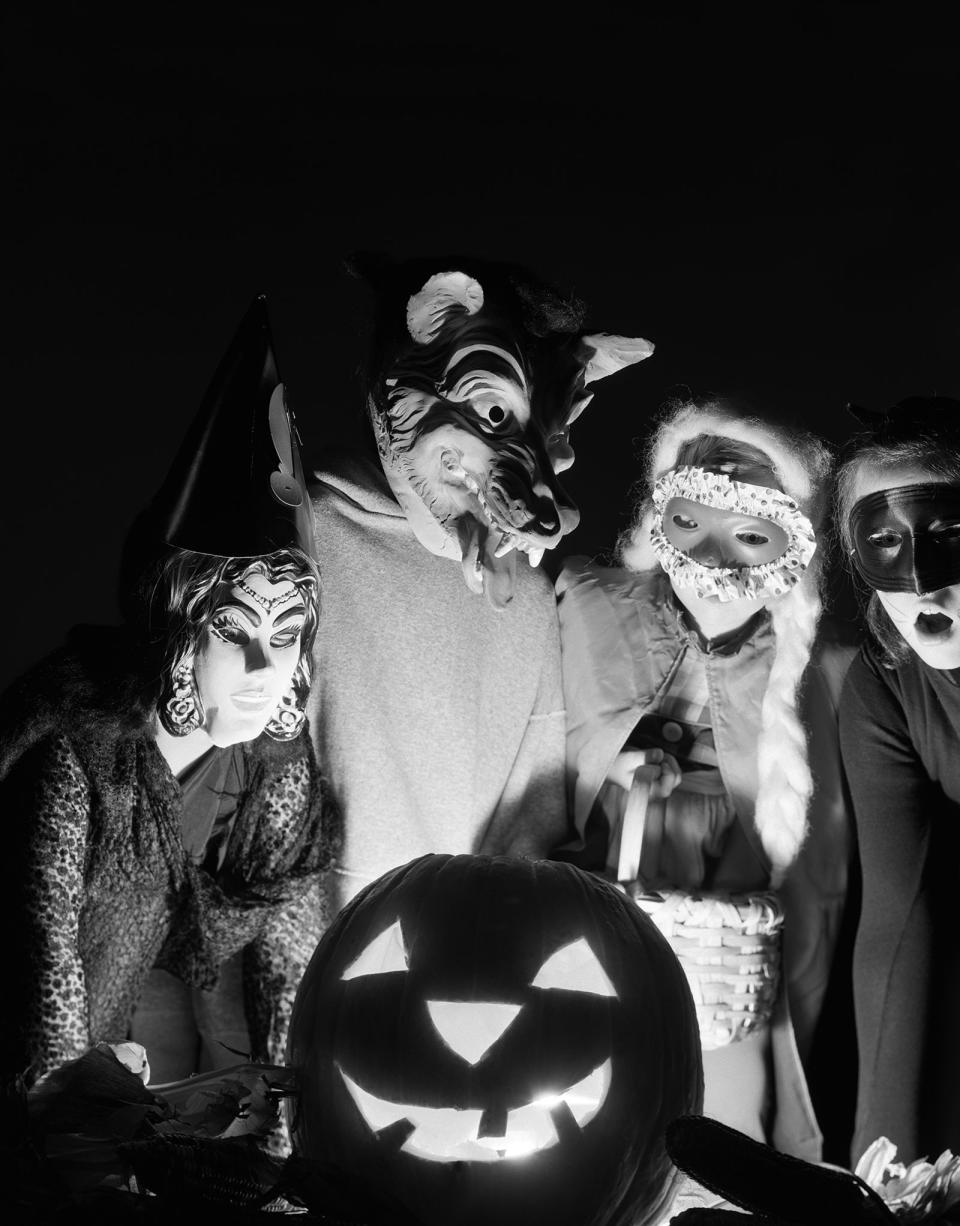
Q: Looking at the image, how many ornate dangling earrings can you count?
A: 2